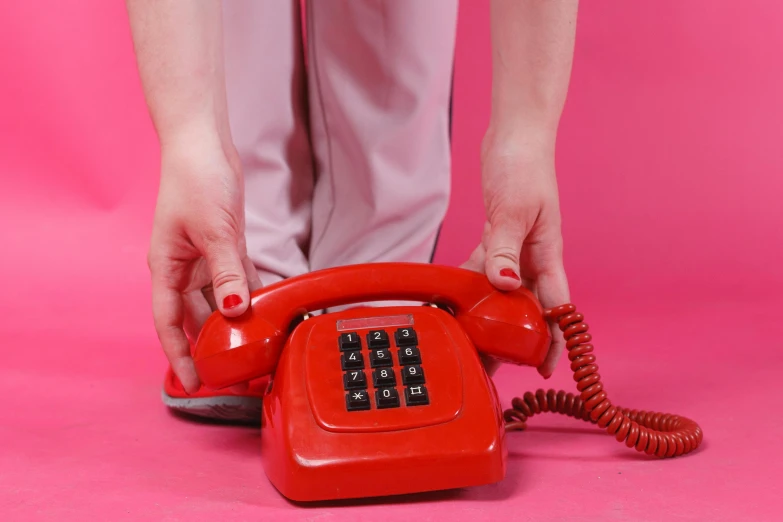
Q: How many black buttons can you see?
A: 12